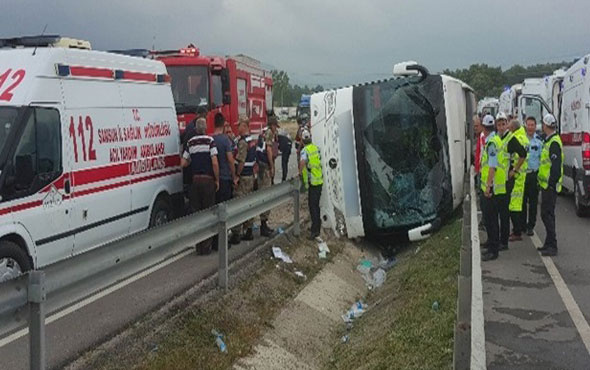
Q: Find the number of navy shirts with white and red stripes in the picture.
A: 1